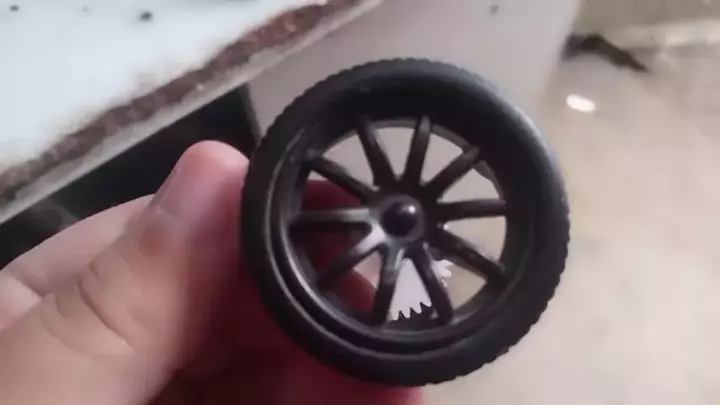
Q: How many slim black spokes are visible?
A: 10